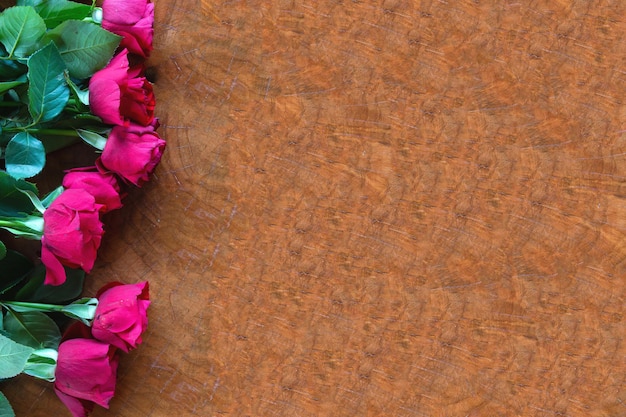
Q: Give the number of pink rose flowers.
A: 7